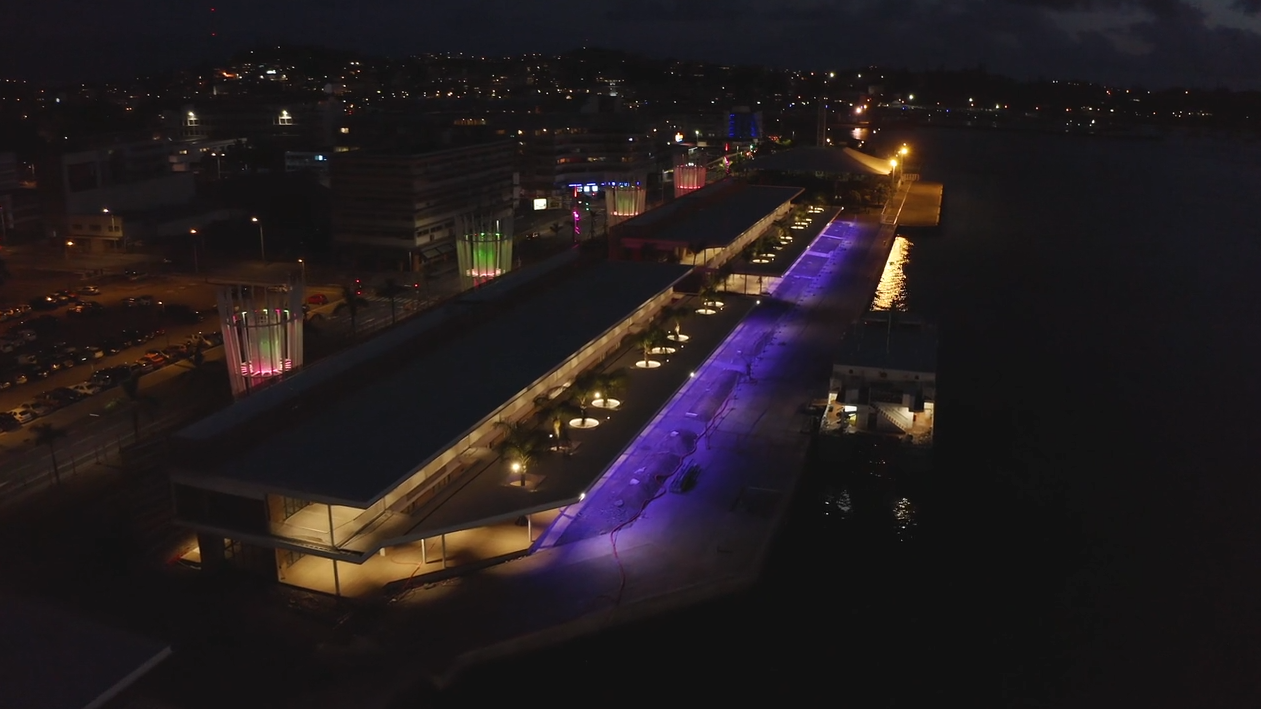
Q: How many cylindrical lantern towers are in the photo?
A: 4